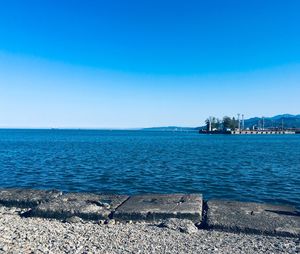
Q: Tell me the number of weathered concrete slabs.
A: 4